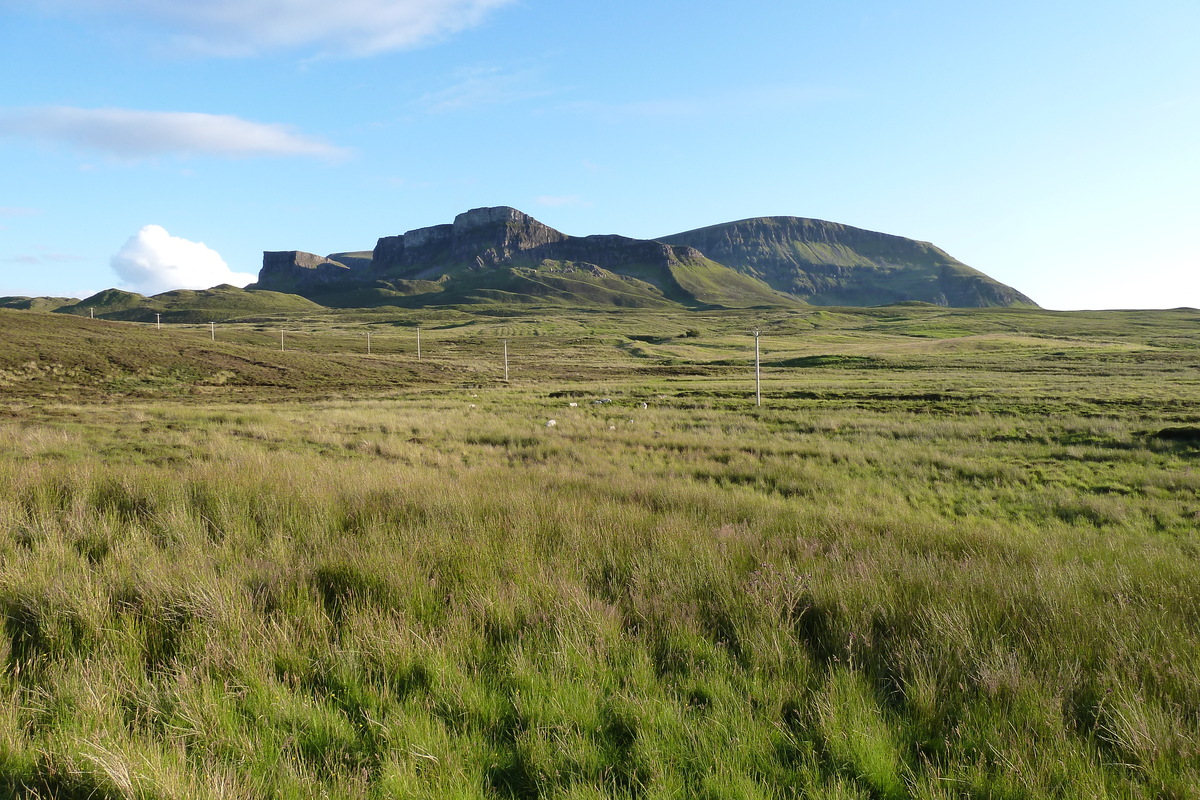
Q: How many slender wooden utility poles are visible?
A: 8